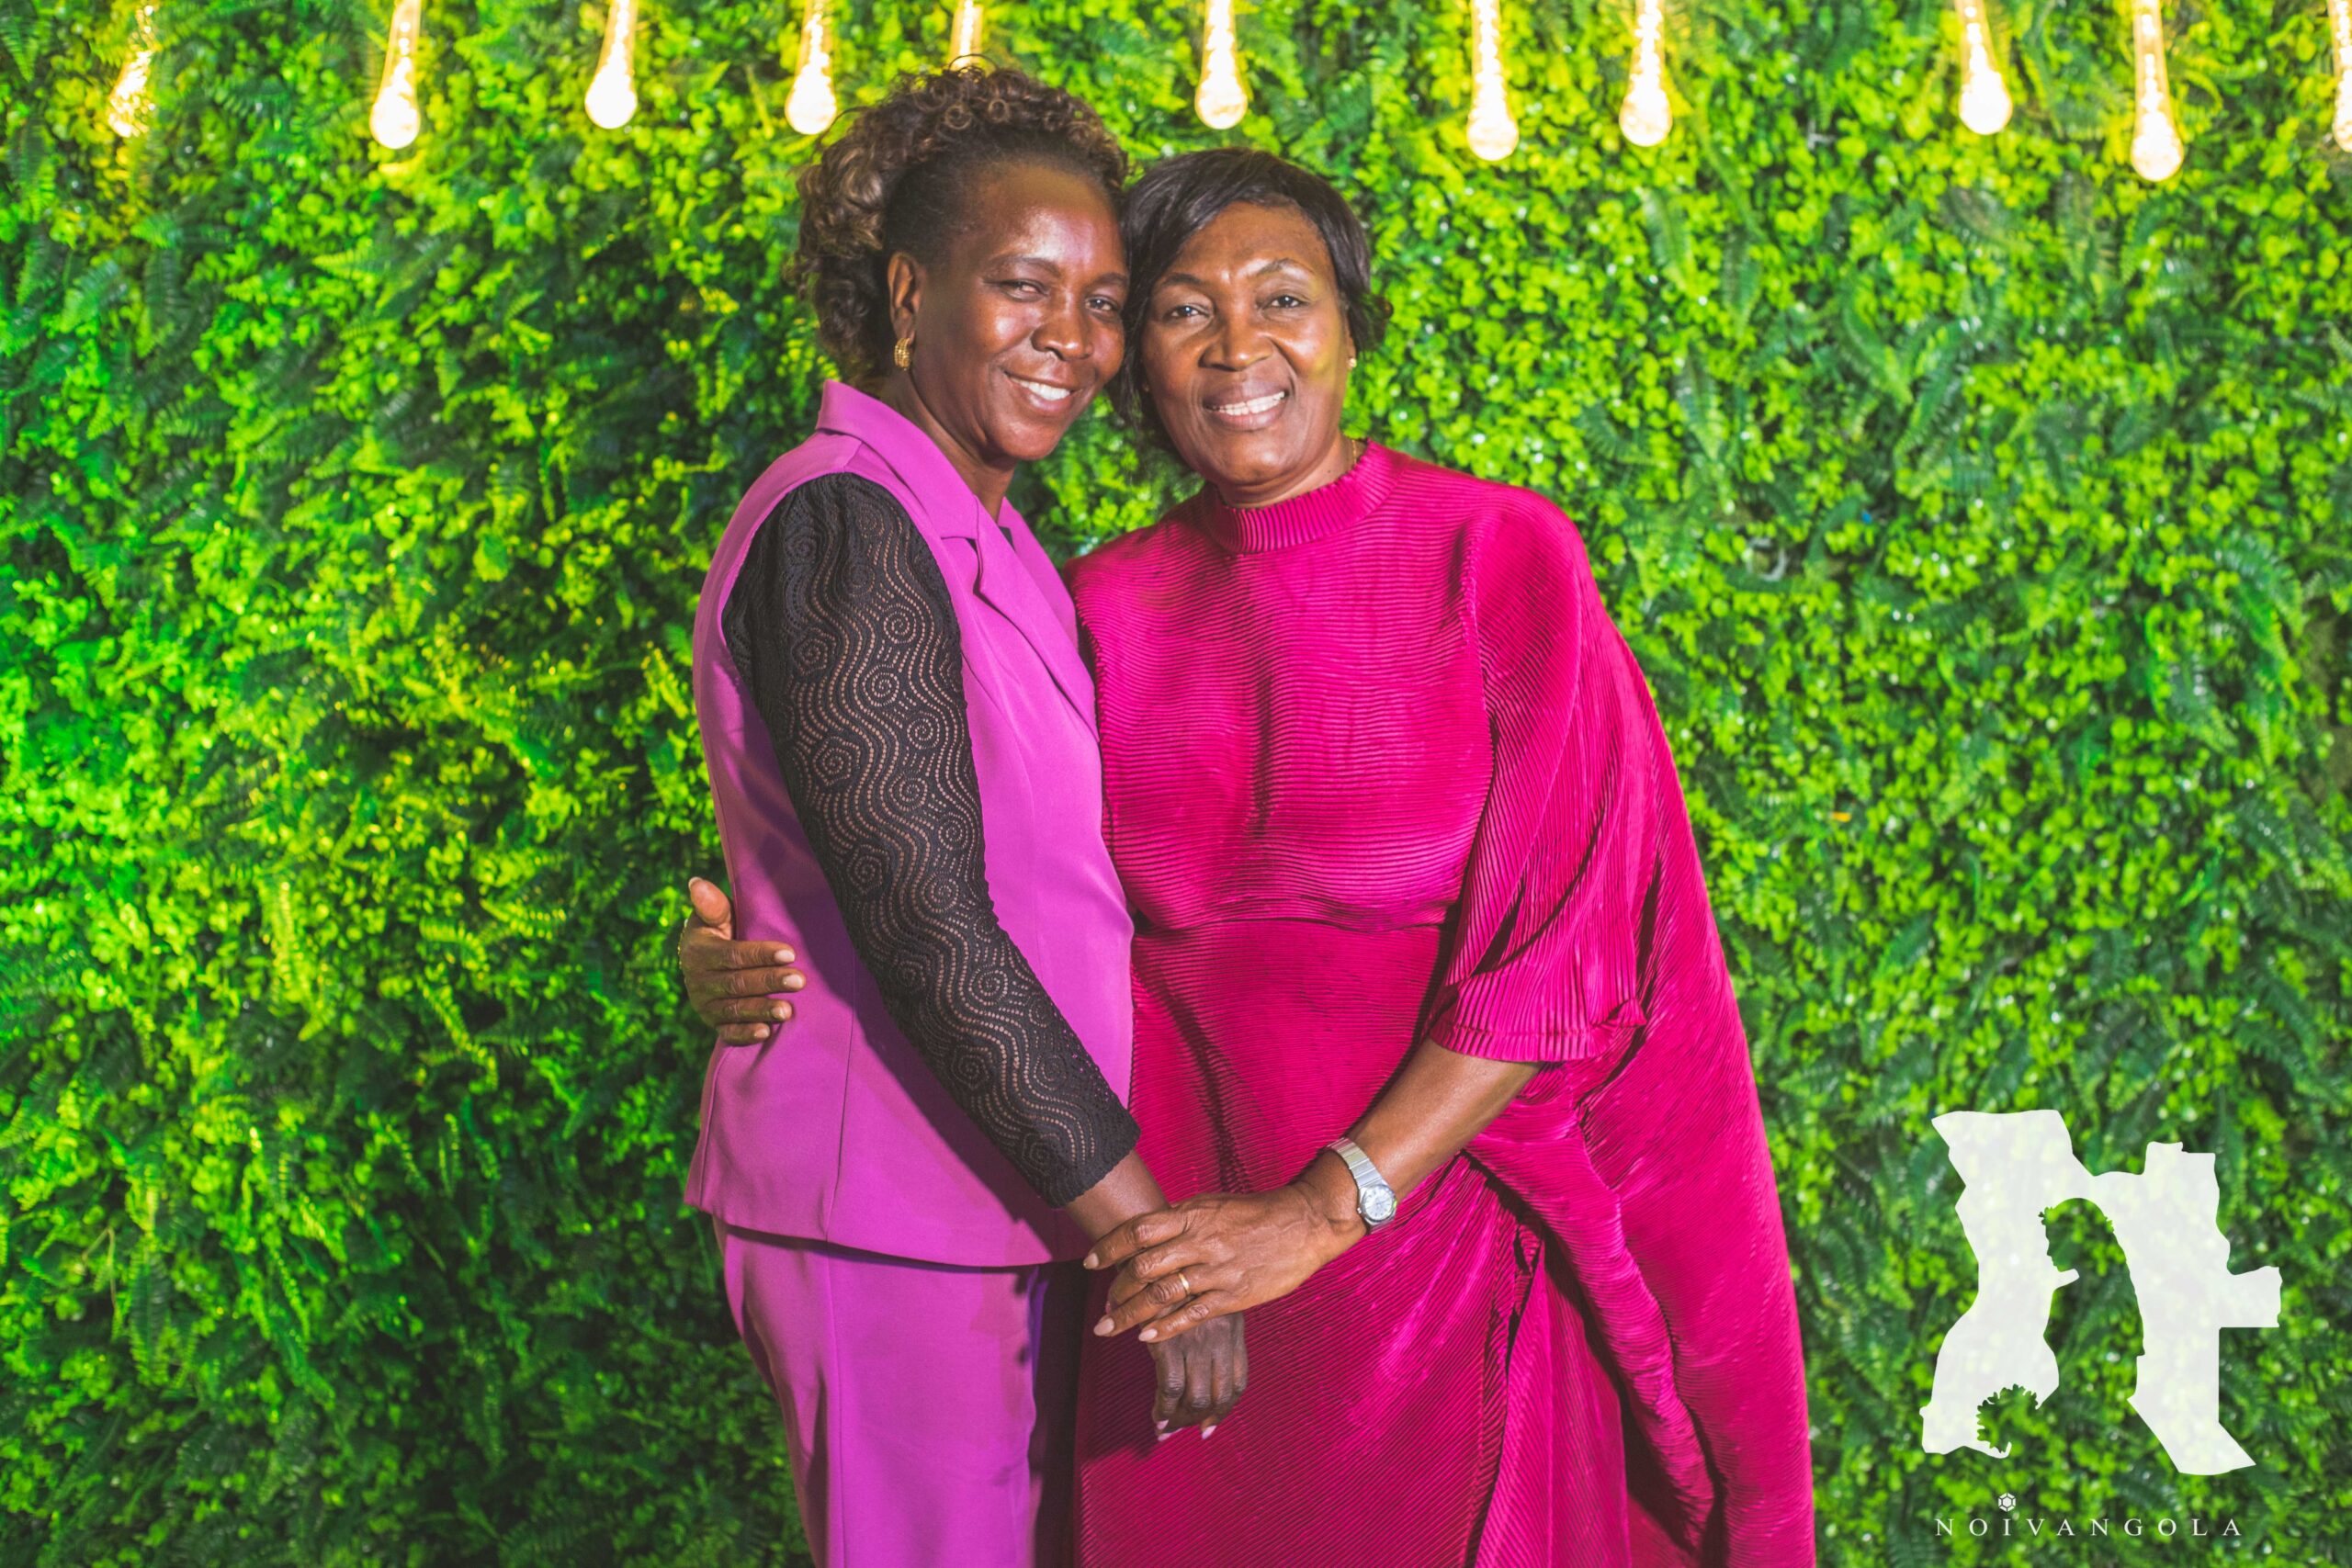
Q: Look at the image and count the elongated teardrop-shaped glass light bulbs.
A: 11